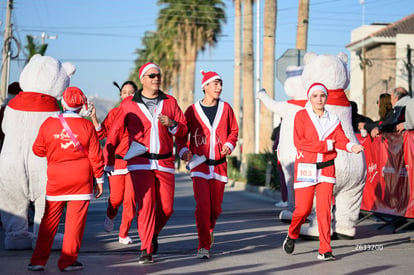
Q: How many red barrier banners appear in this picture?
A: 1